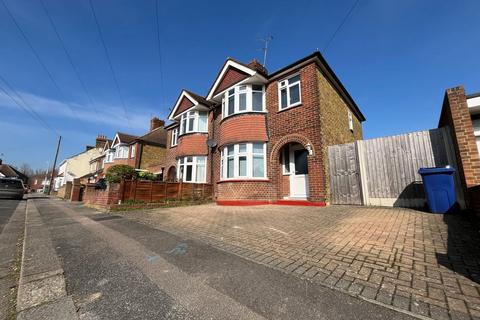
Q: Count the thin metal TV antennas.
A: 1